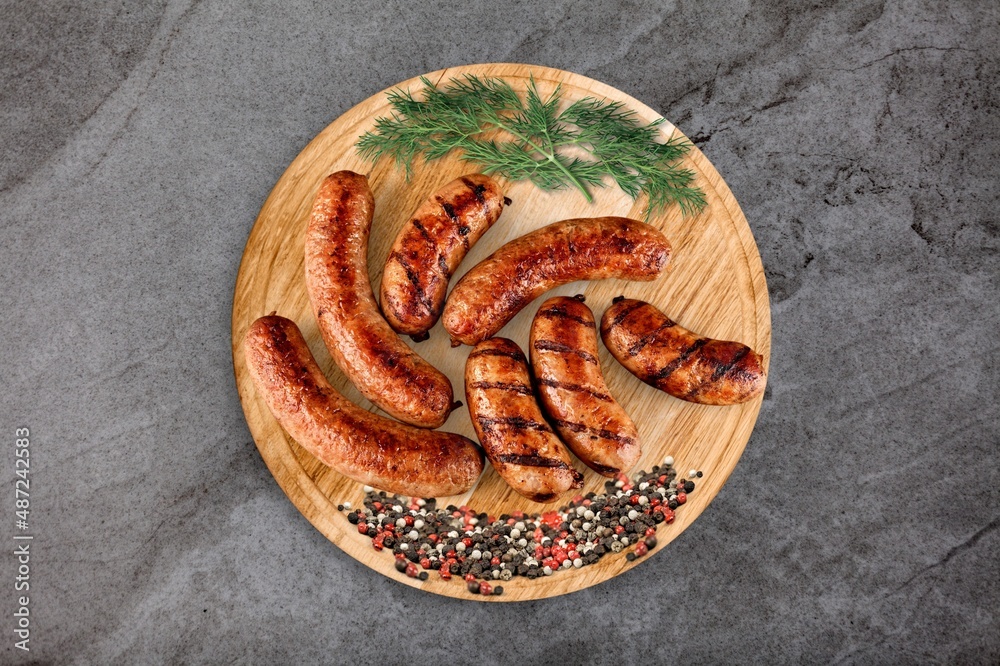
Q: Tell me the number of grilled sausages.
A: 7